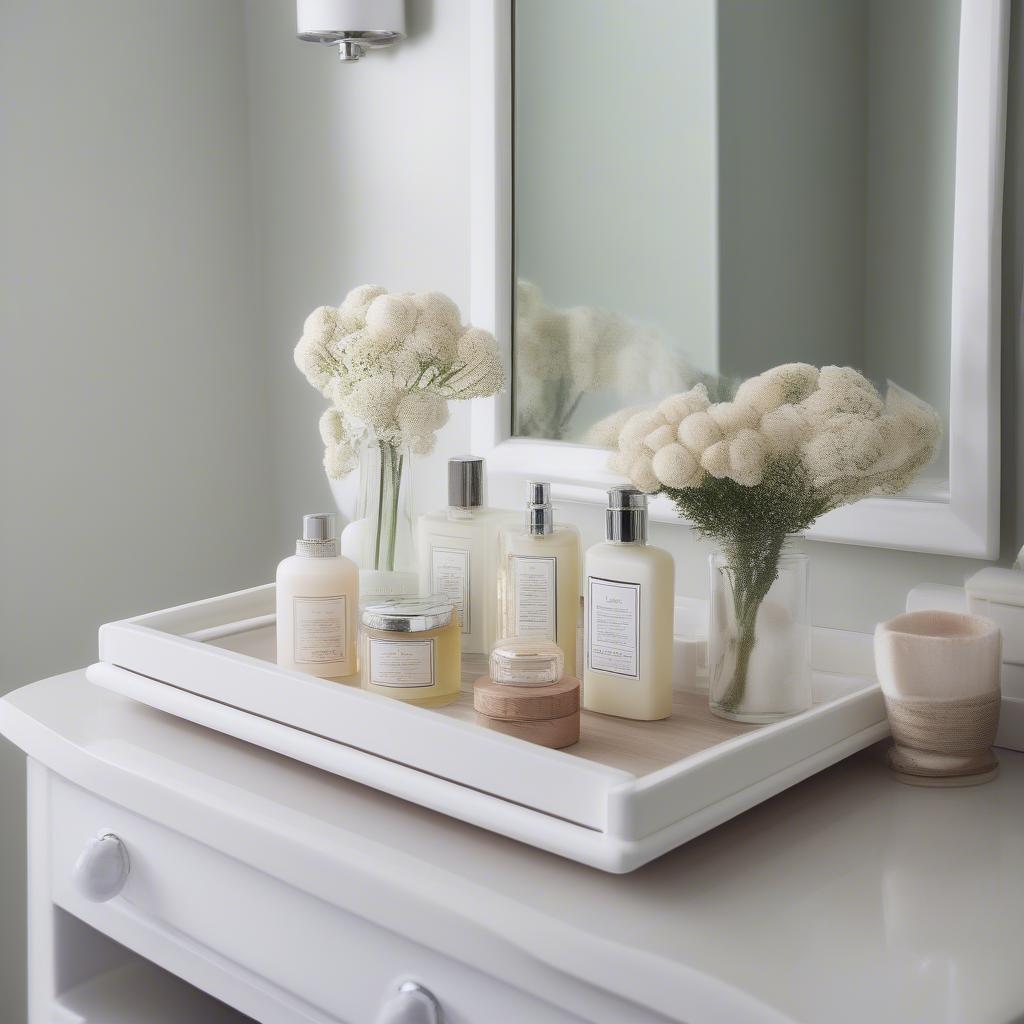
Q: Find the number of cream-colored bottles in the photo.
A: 4